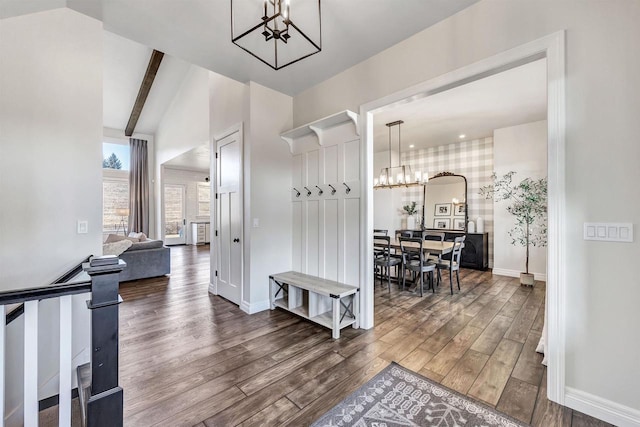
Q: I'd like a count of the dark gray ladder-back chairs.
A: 6